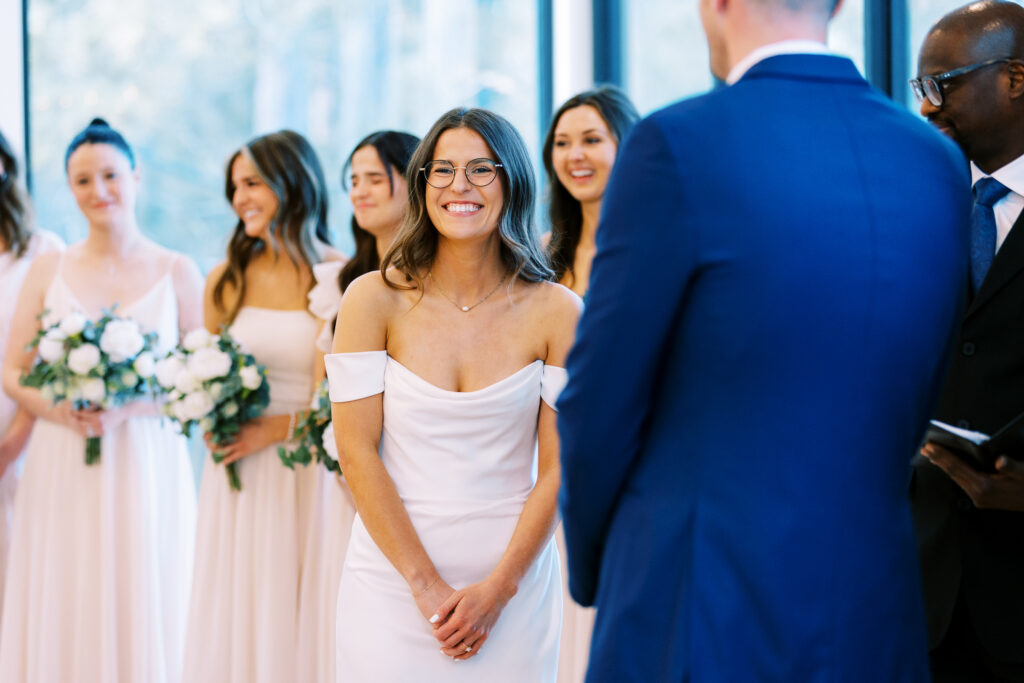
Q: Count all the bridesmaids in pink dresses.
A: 5